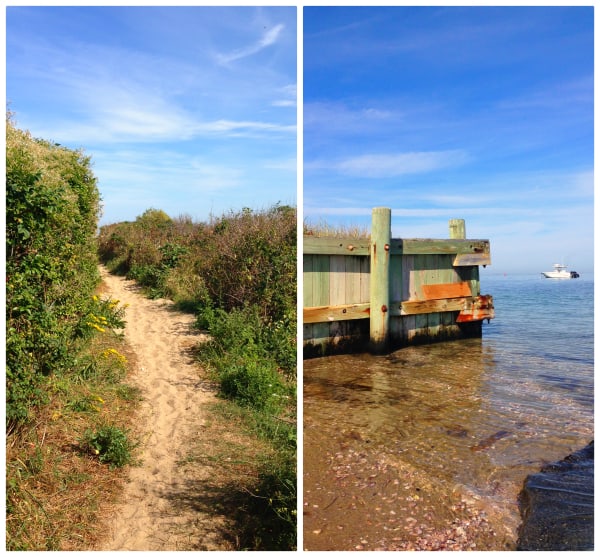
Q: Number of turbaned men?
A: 0